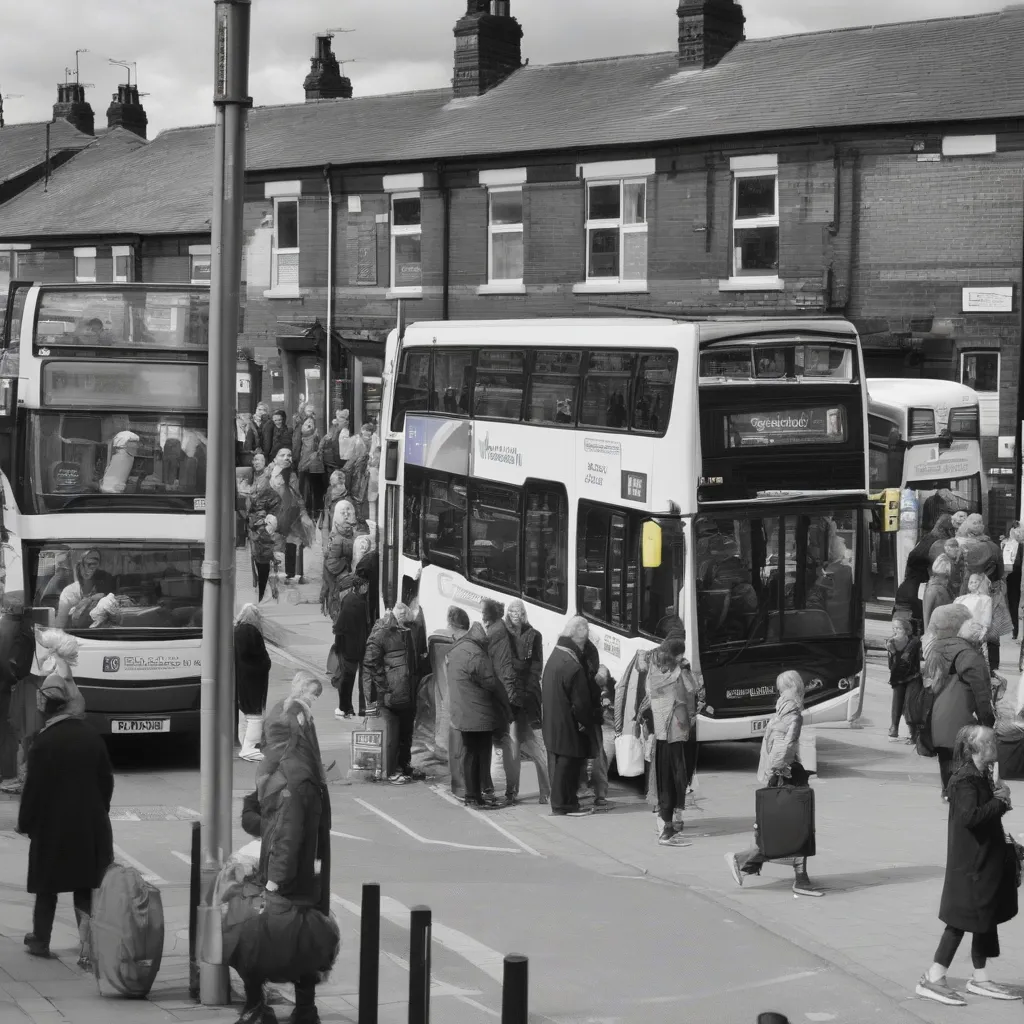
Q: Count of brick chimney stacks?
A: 5